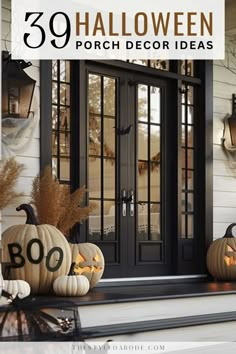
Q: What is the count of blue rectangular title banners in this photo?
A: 0